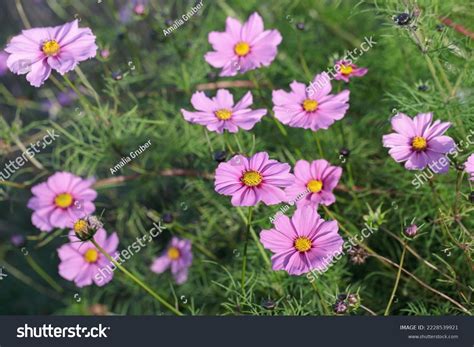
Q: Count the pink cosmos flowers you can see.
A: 12